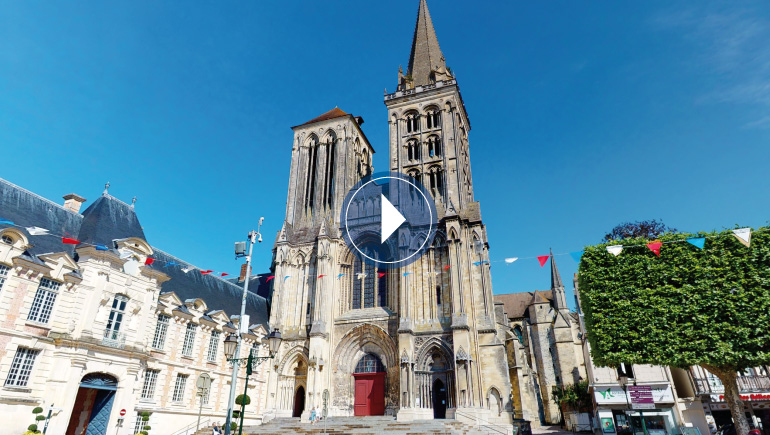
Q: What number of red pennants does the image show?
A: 10